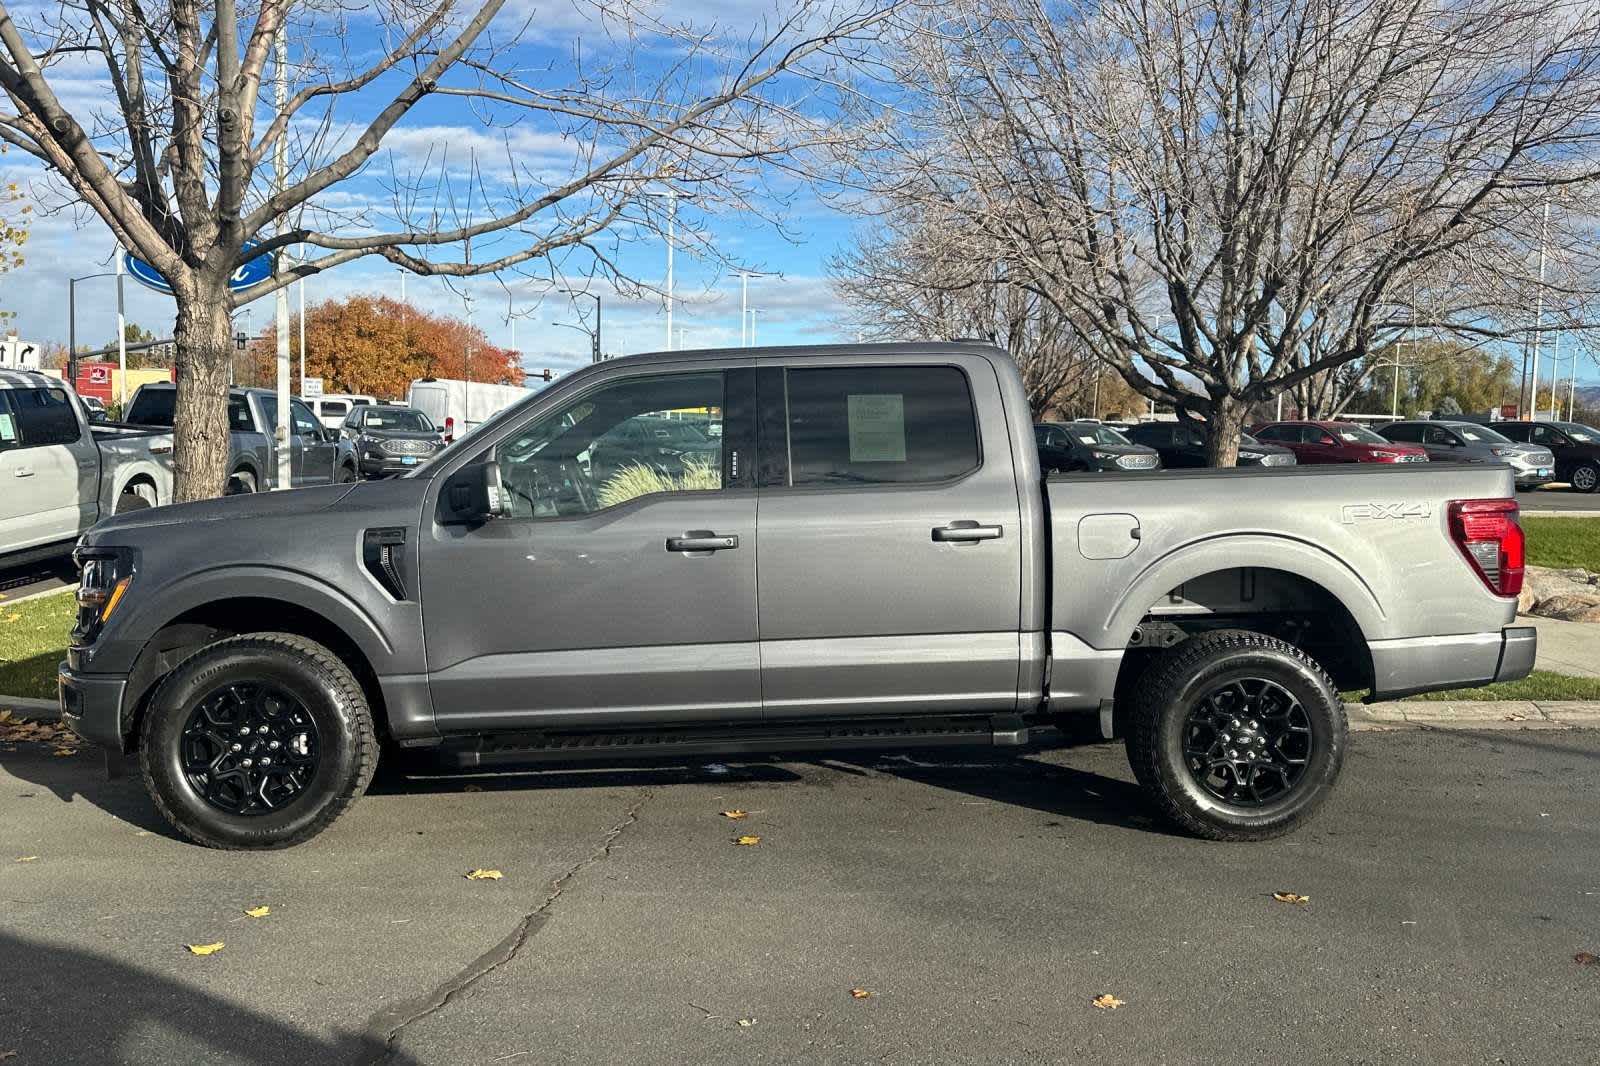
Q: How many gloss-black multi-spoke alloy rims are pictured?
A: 2